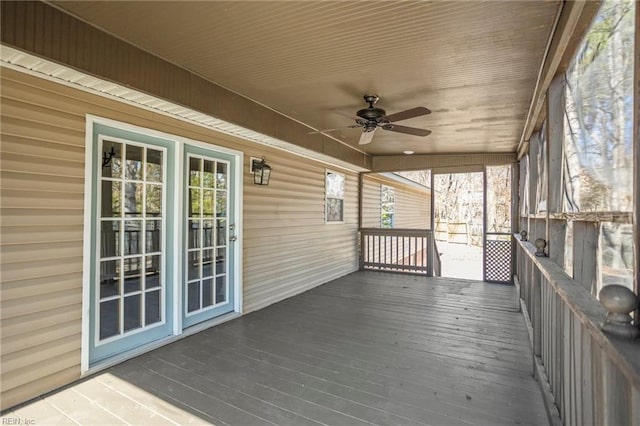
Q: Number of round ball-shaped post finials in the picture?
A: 3